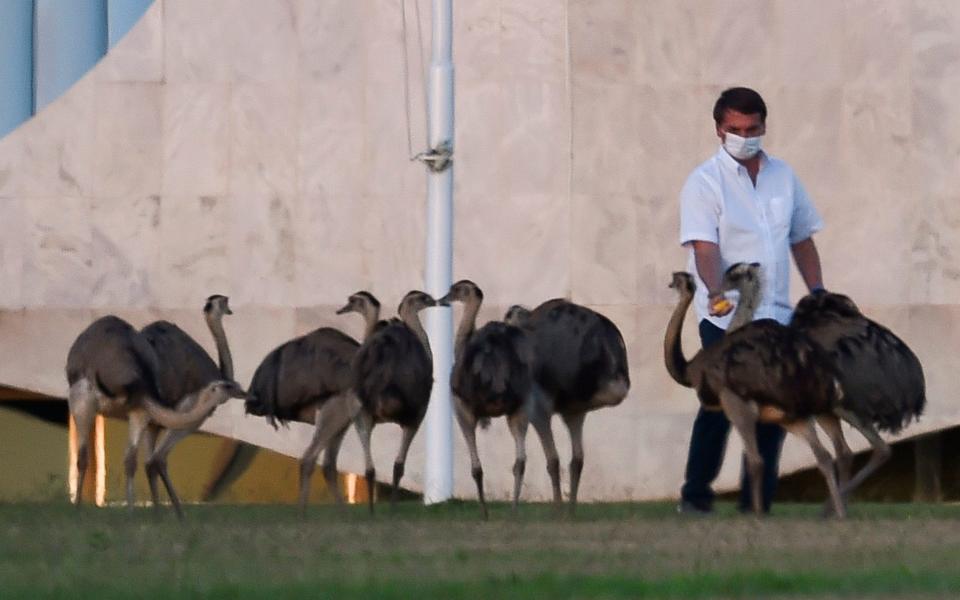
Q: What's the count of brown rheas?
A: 8